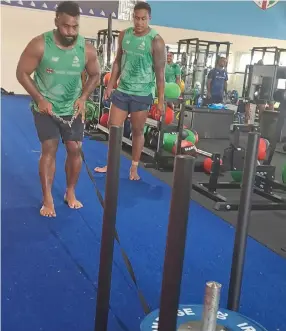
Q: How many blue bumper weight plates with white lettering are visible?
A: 1